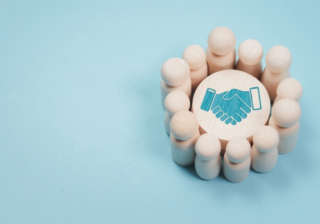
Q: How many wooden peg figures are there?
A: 12